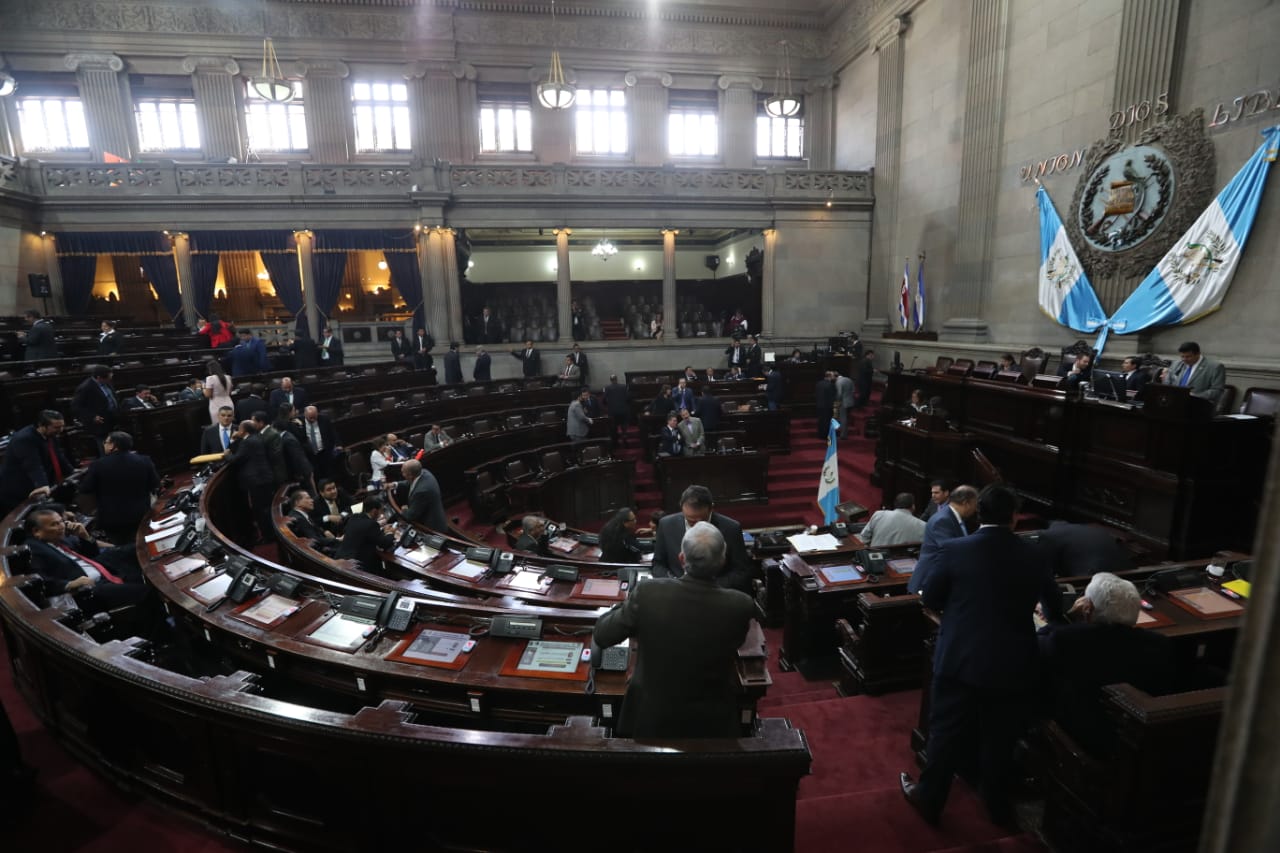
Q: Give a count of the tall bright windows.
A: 8